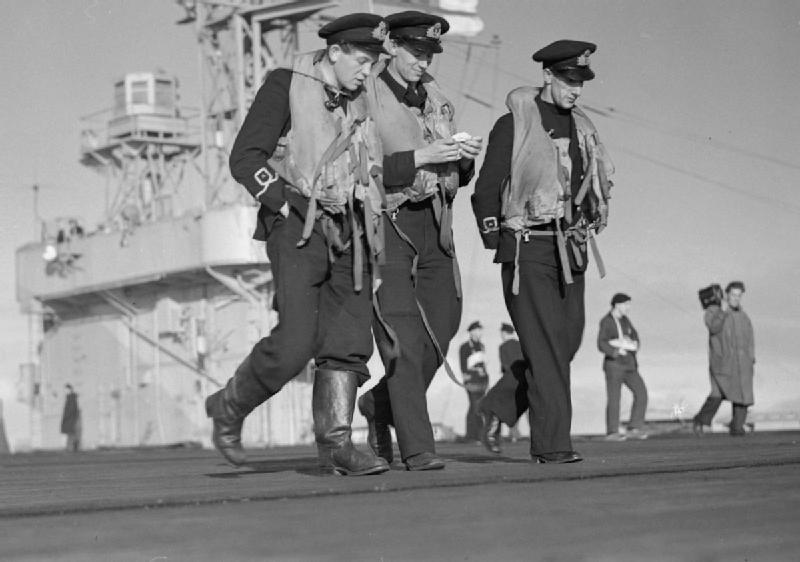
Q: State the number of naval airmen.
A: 3